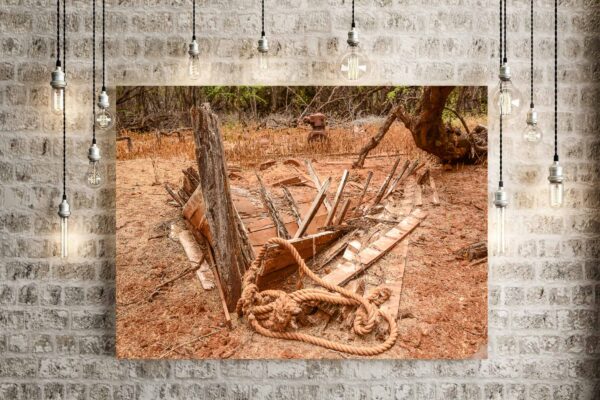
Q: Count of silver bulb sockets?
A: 11